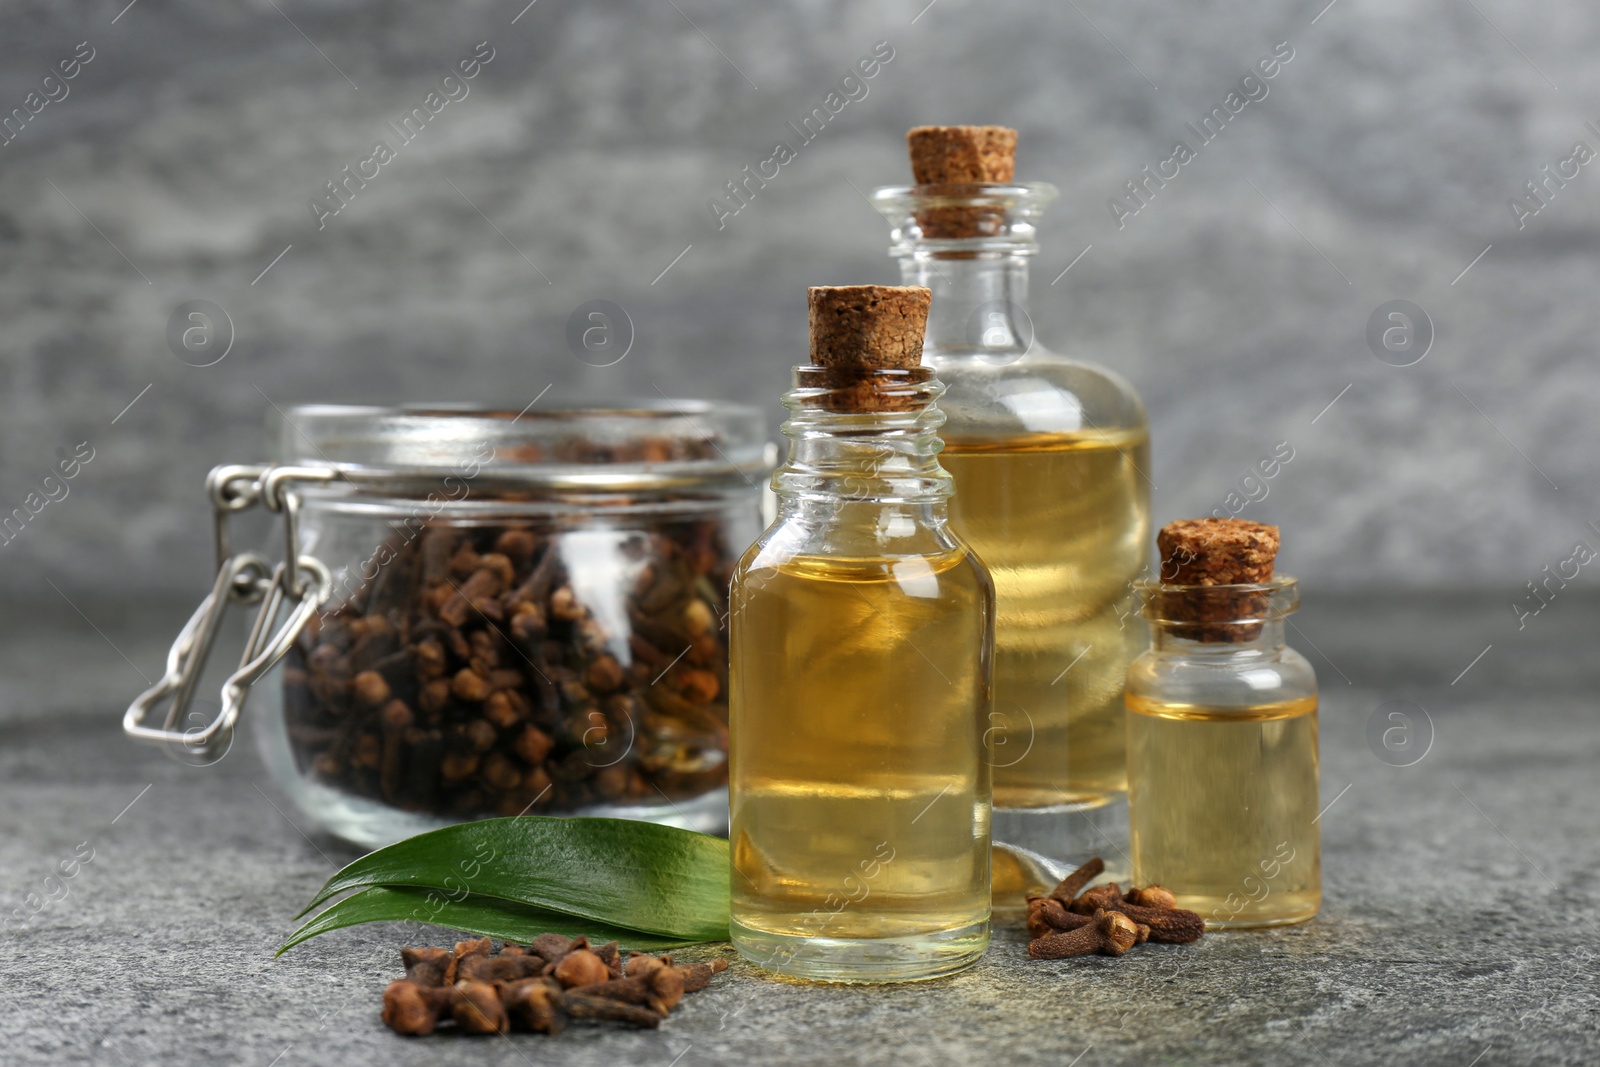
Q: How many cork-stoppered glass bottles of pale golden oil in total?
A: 3